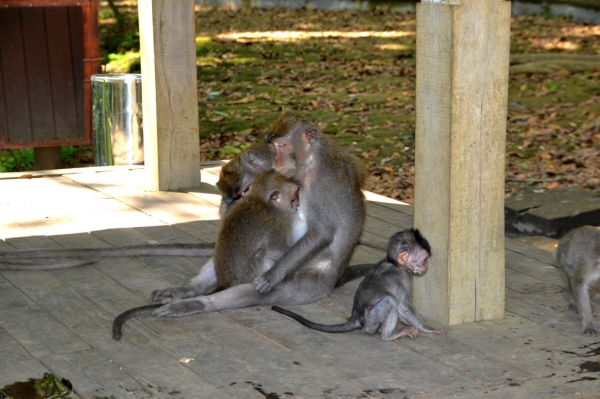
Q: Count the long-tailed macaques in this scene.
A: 5